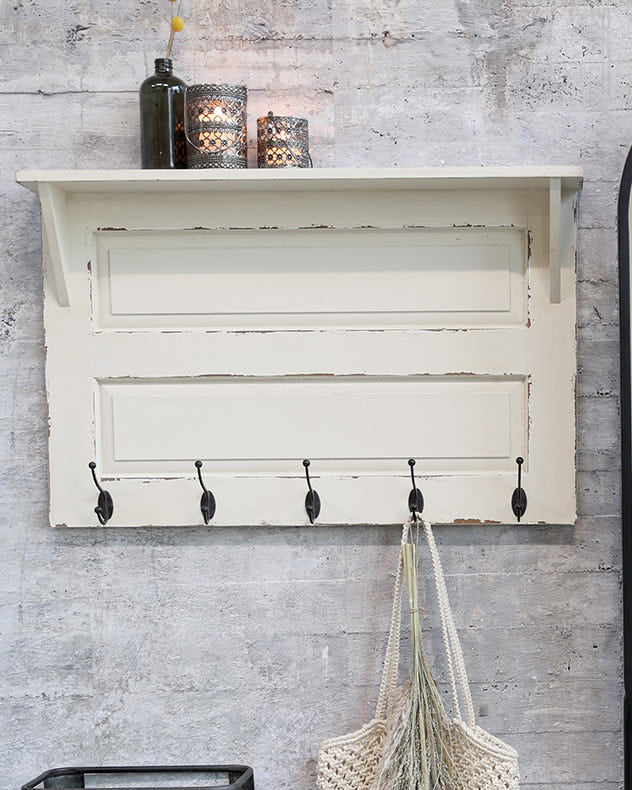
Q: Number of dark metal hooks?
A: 5